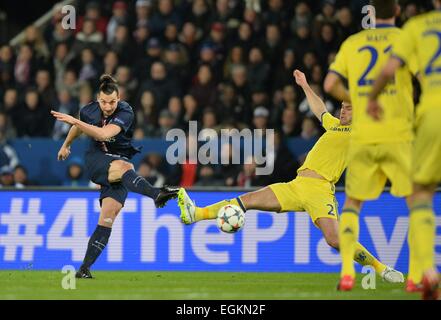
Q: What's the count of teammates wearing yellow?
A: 3